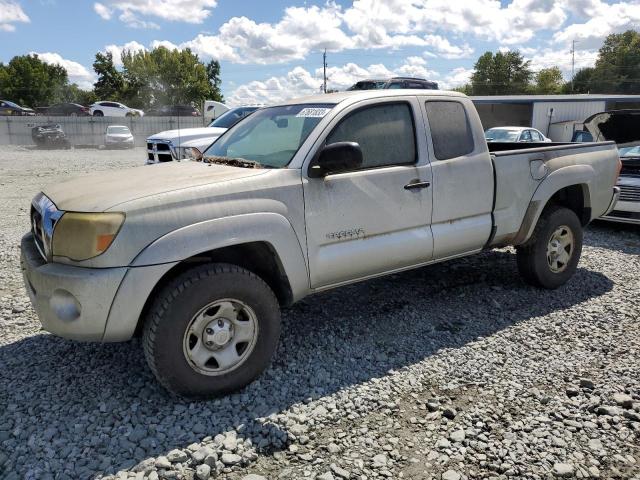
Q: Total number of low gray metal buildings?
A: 1